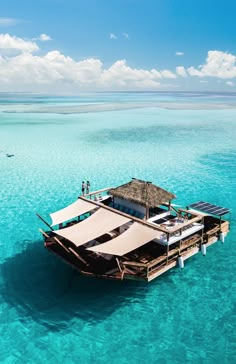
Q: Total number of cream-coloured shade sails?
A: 3